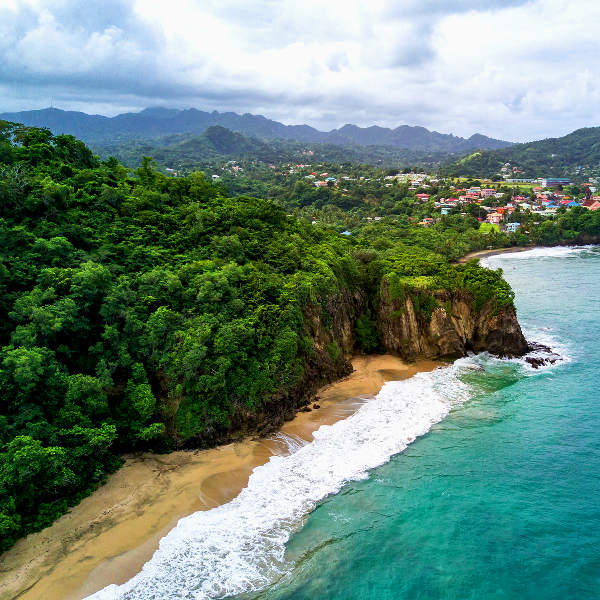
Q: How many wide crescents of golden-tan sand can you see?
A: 1